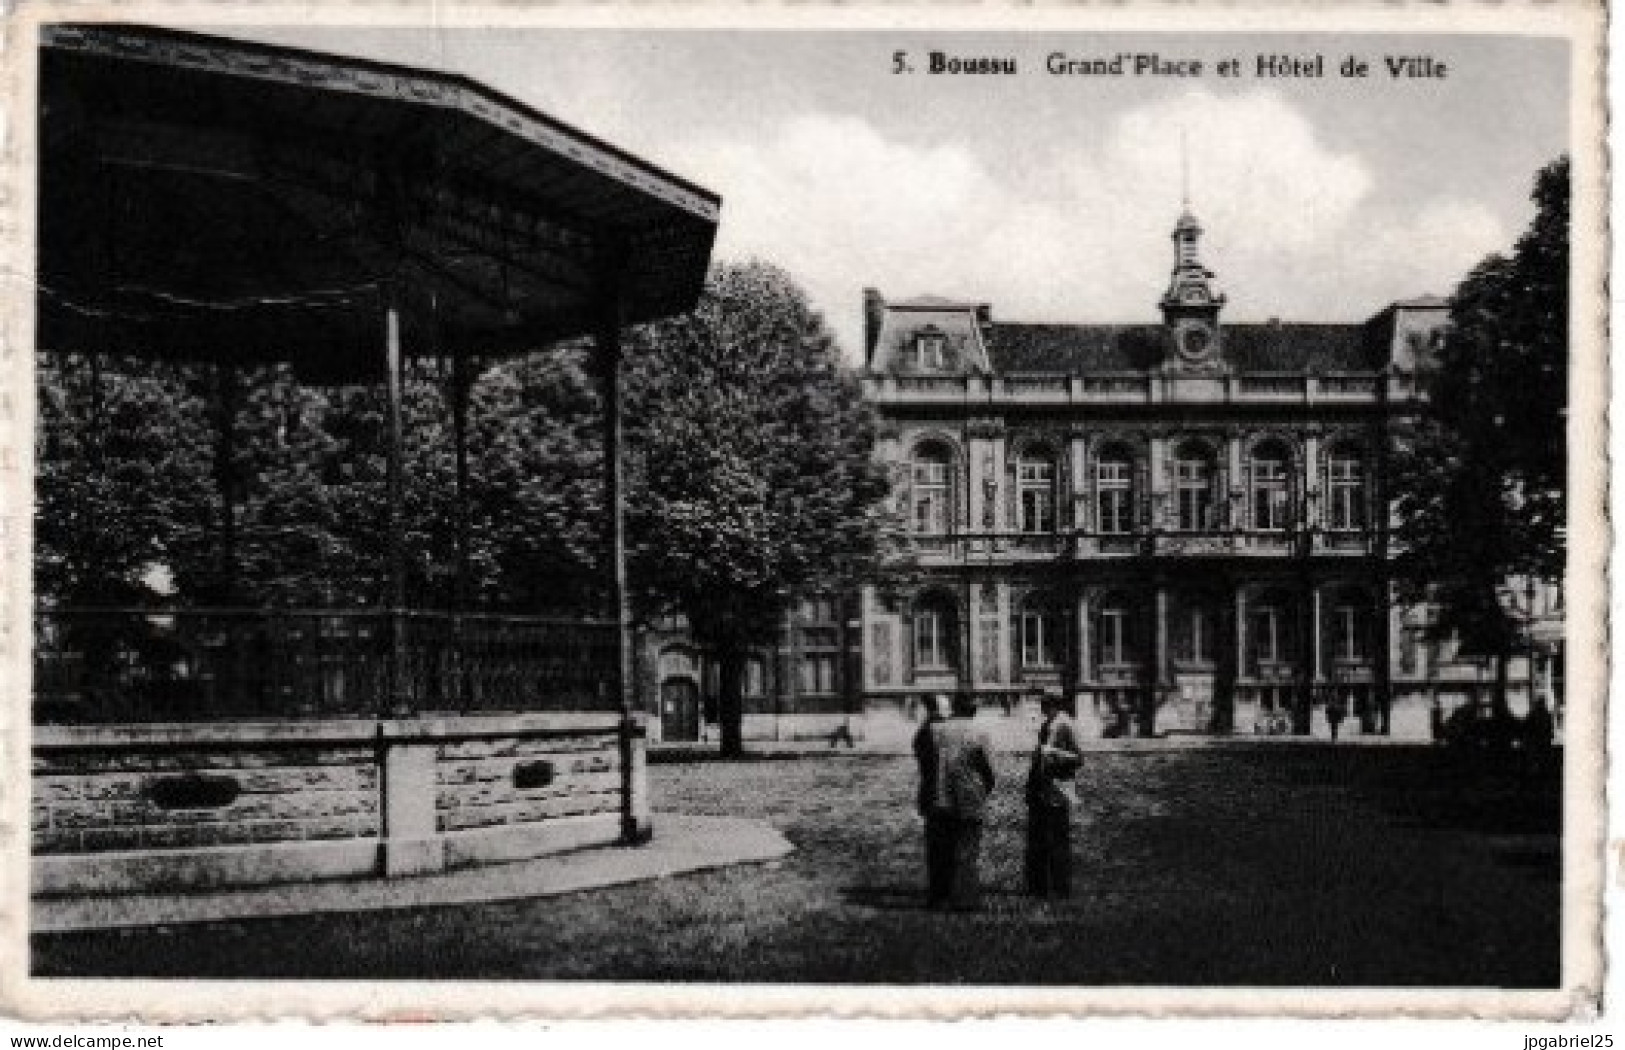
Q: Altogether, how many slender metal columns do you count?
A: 4